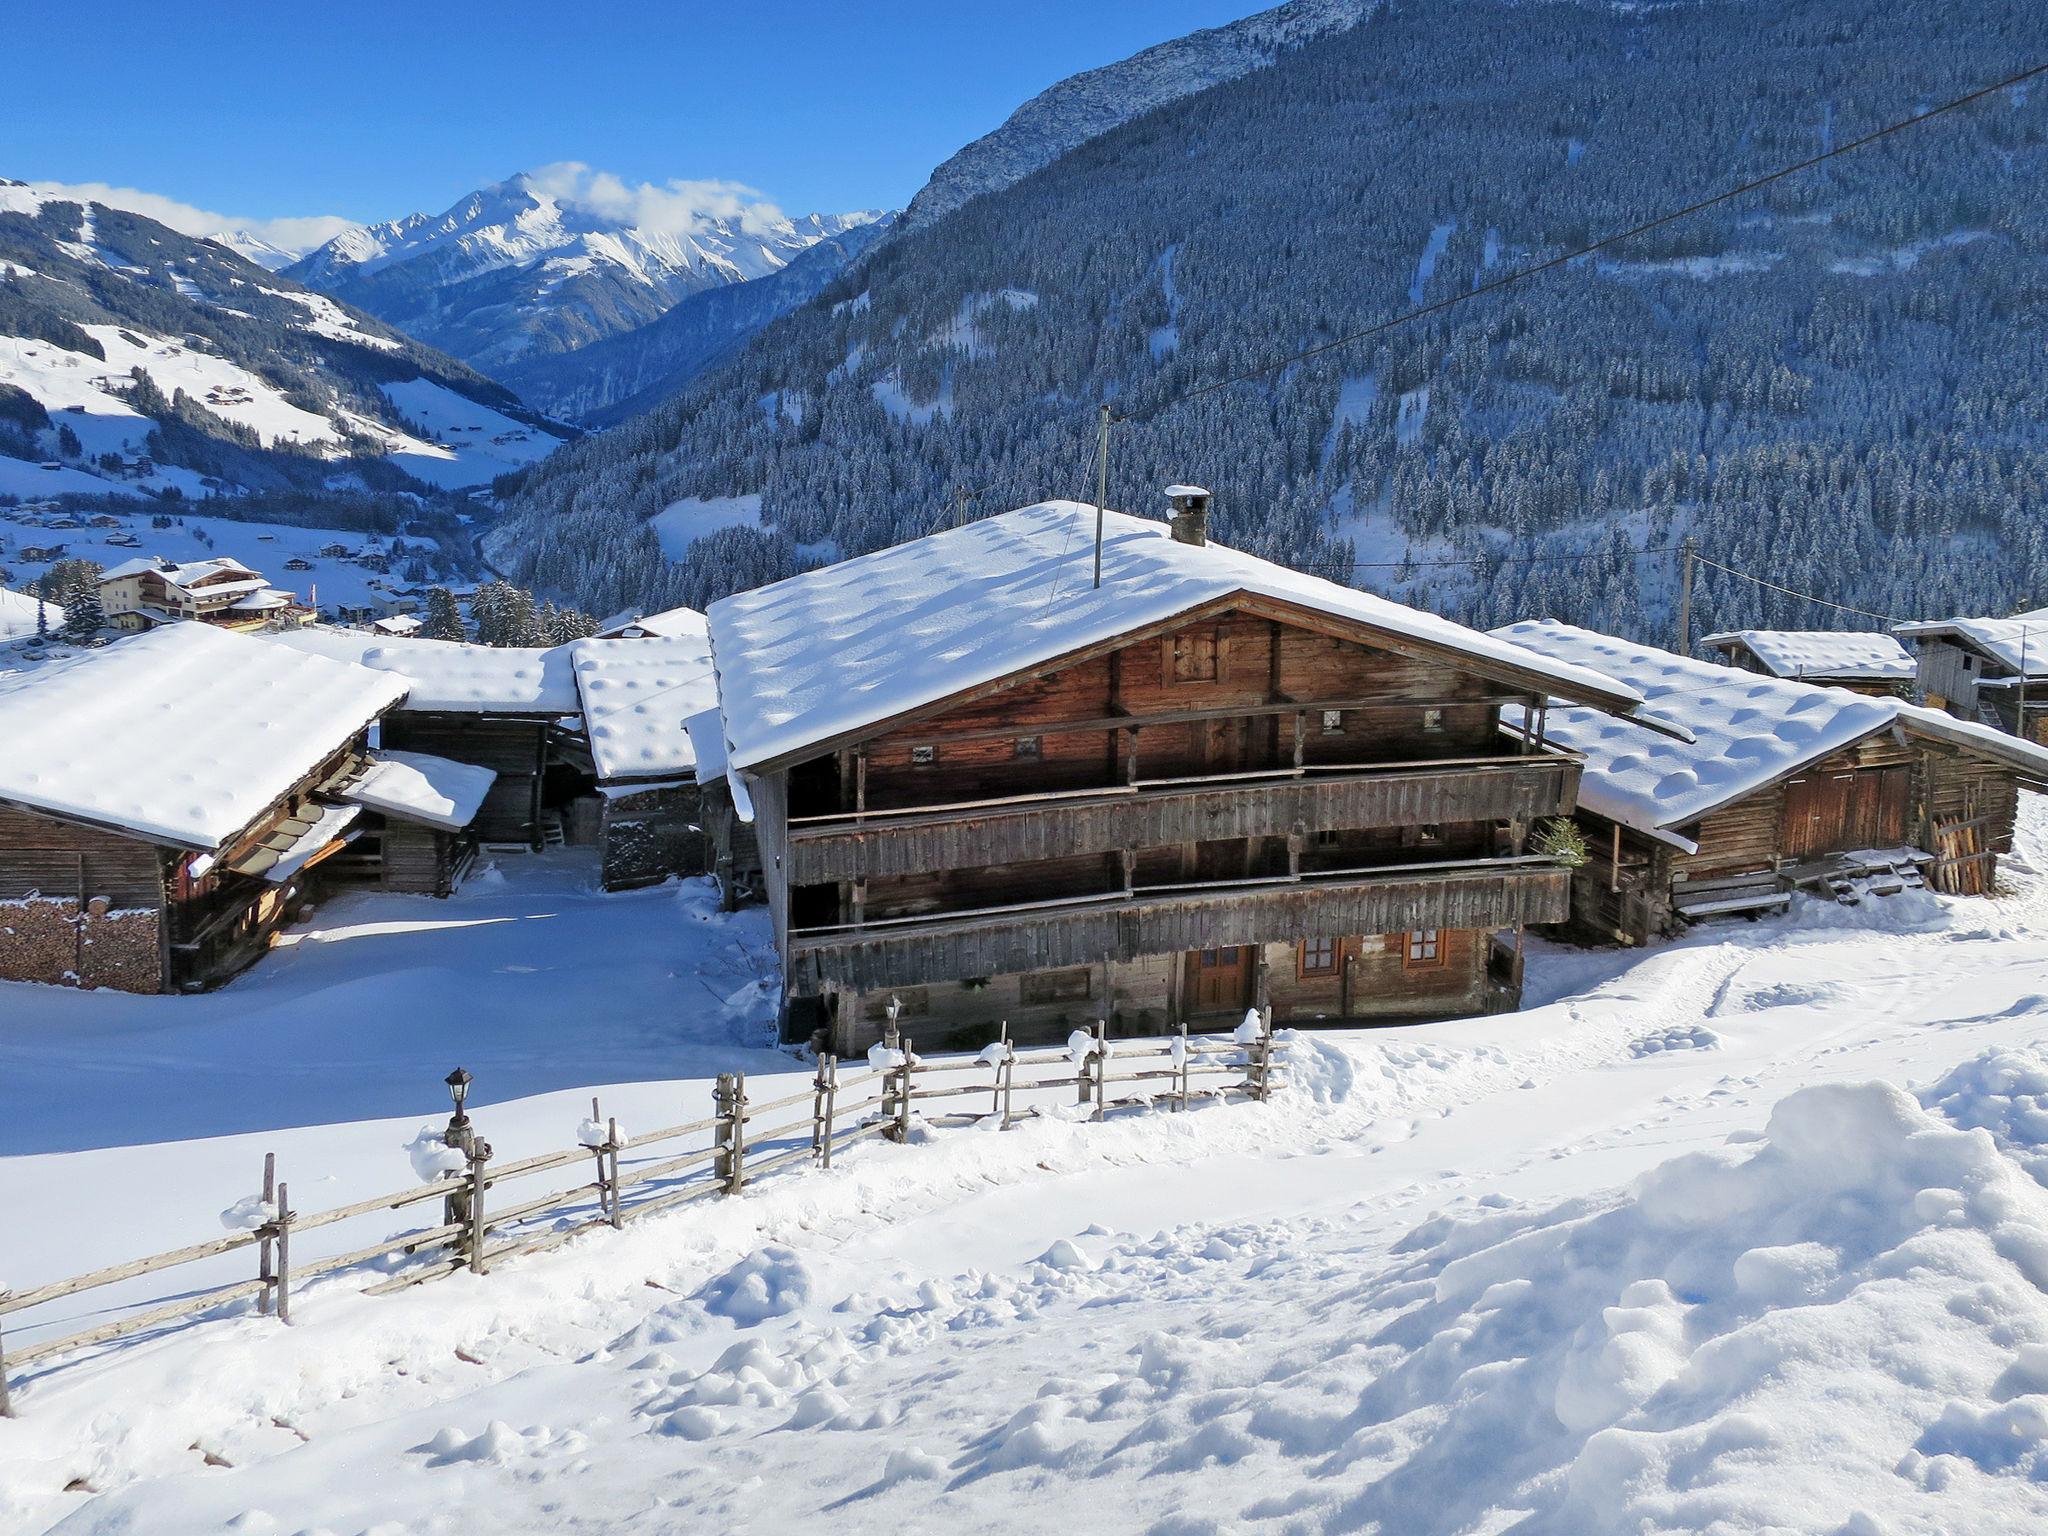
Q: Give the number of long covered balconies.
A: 2